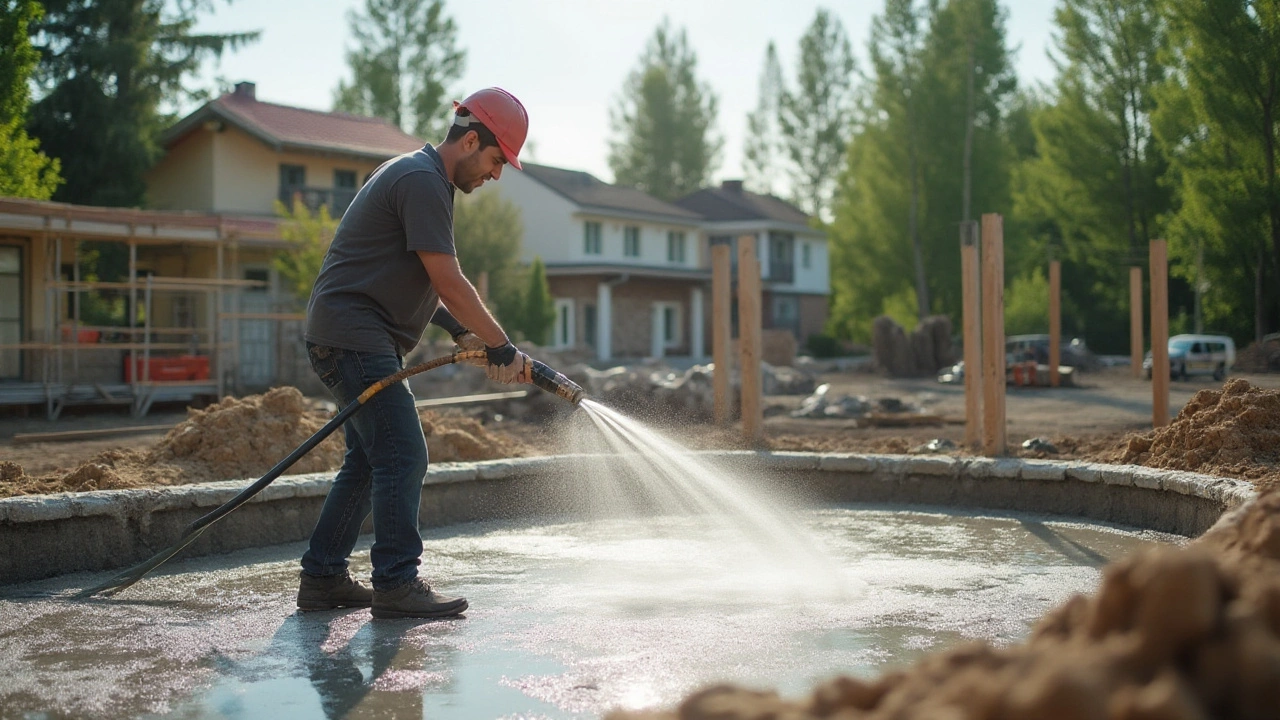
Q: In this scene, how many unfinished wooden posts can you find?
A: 7